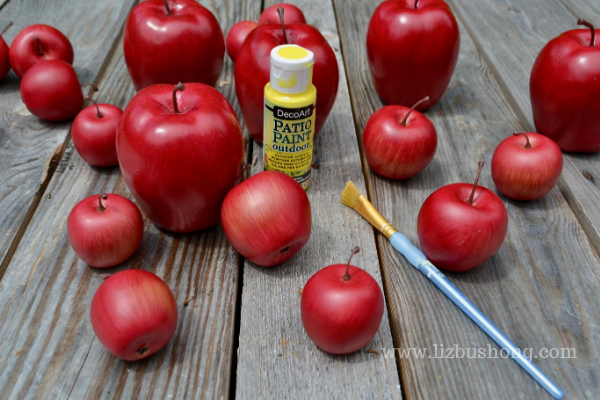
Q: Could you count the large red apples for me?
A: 5